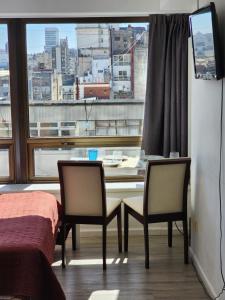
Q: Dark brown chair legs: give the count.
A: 8